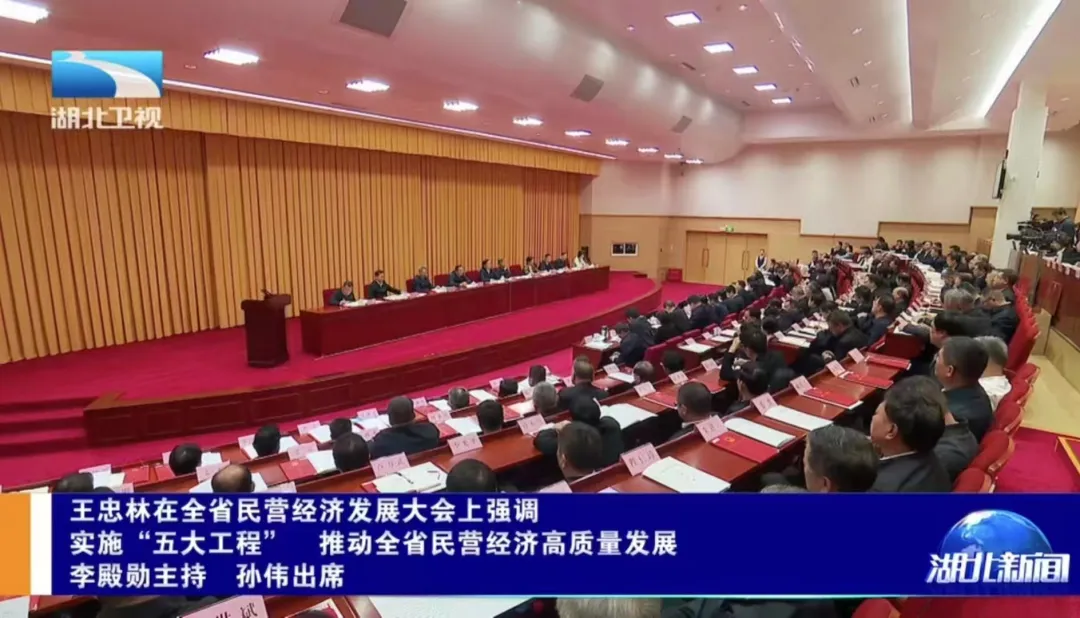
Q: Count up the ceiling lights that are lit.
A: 15